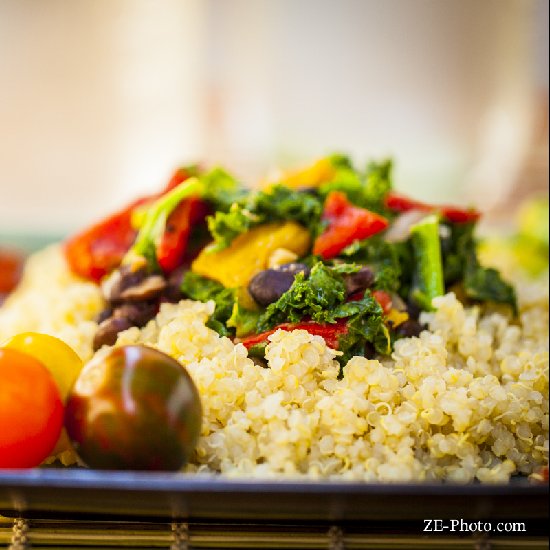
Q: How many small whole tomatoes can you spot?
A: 3